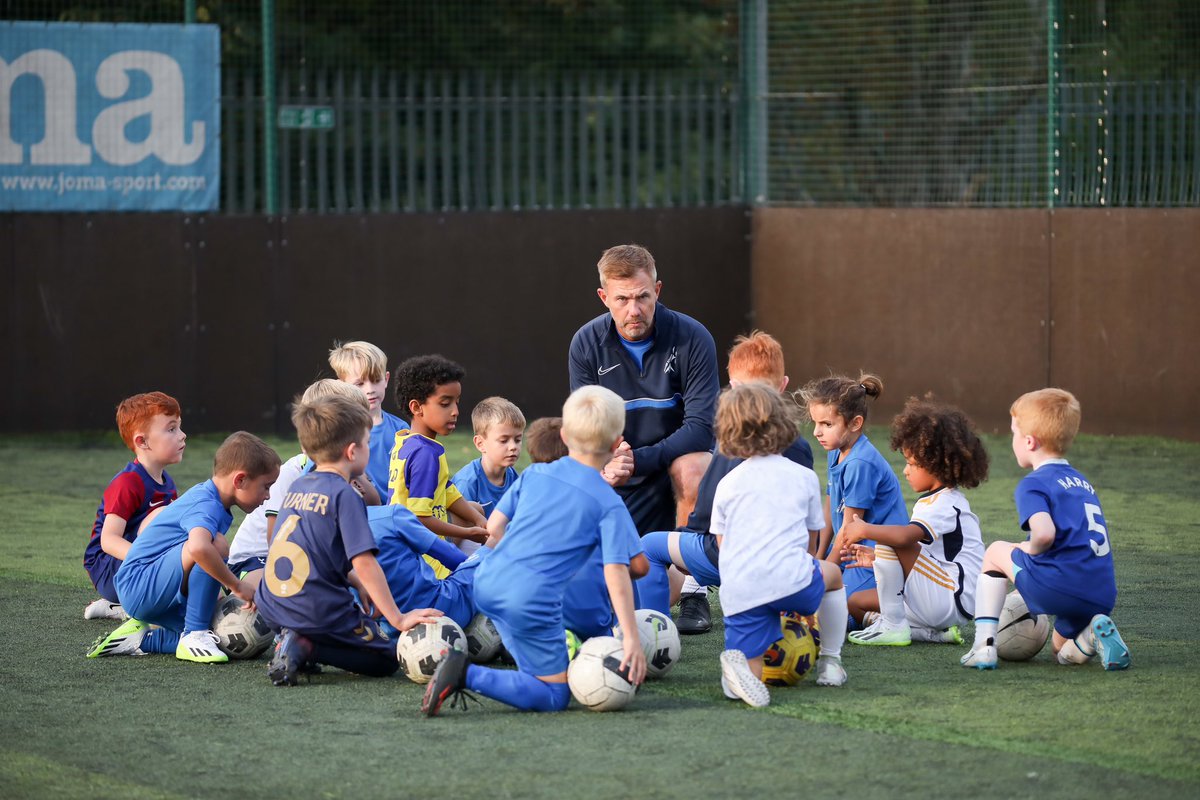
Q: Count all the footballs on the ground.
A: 7